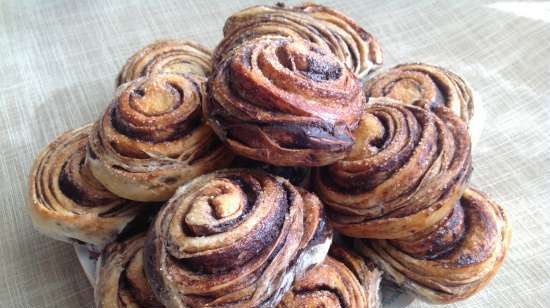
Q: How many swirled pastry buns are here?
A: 11